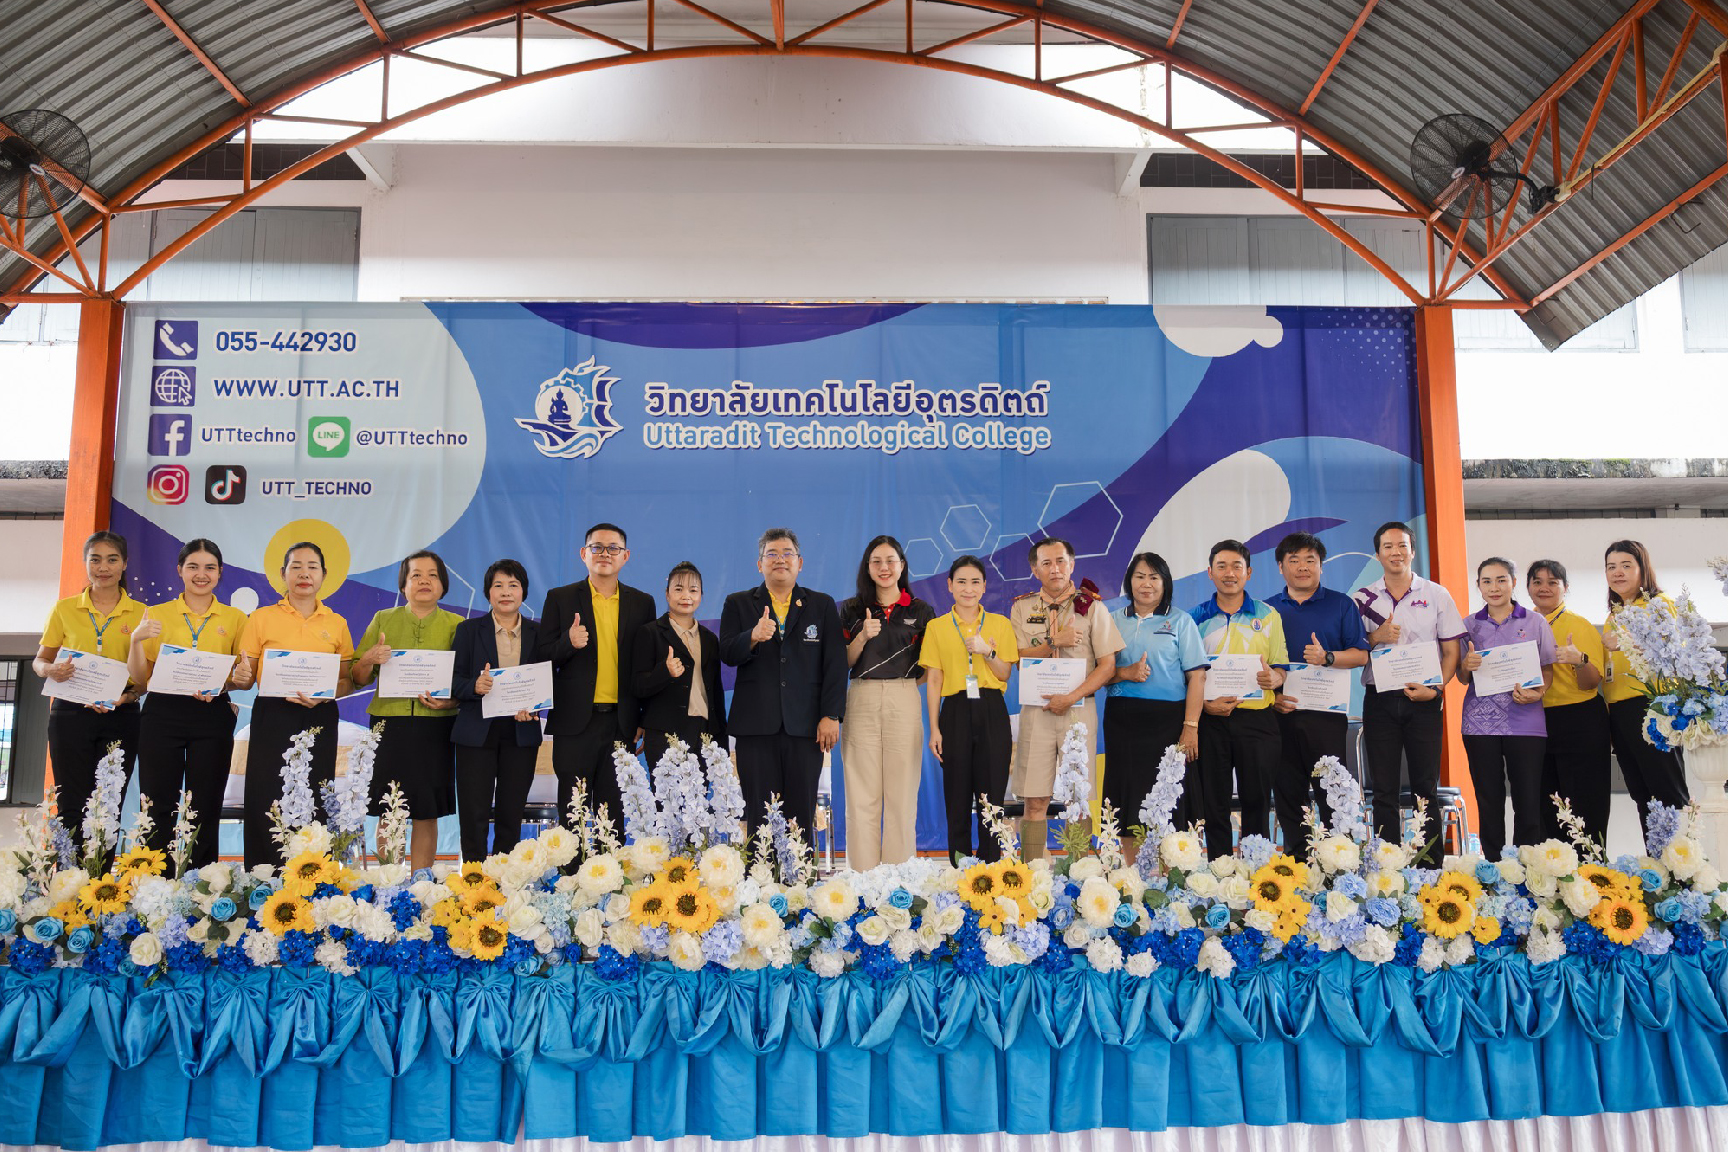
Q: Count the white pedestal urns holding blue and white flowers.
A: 1